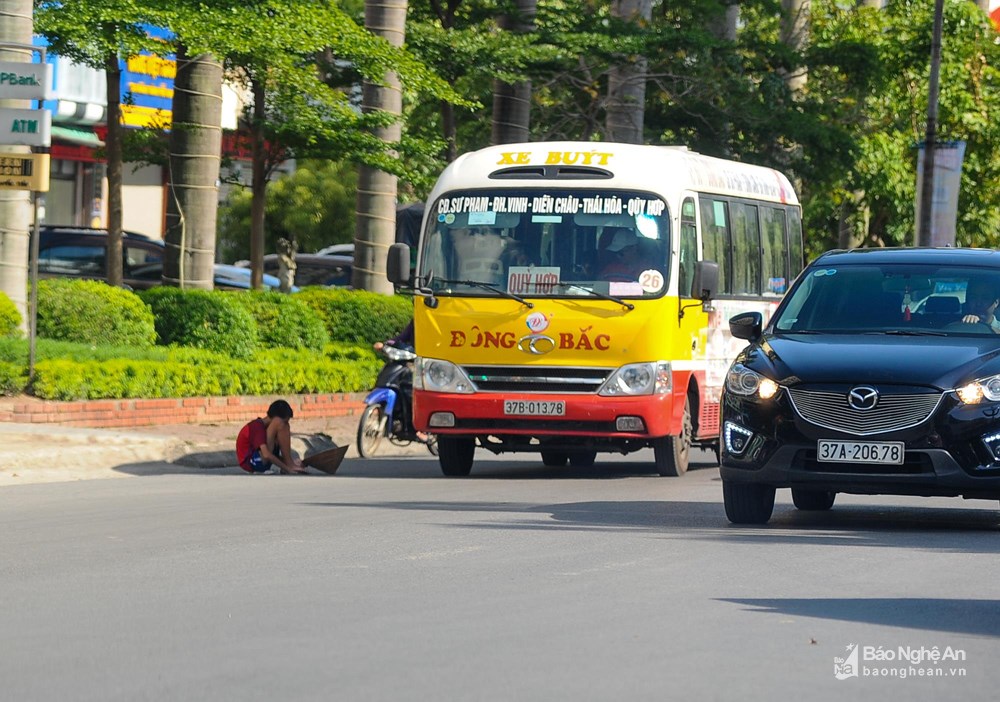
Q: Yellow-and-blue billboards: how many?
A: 1